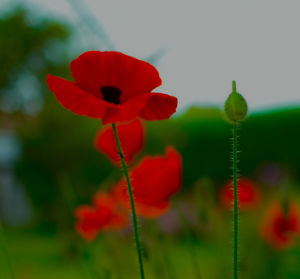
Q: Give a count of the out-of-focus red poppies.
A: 5